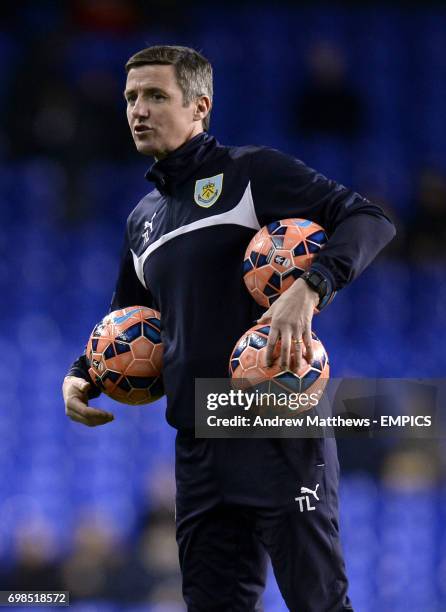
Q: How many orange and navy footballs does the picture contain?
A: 3